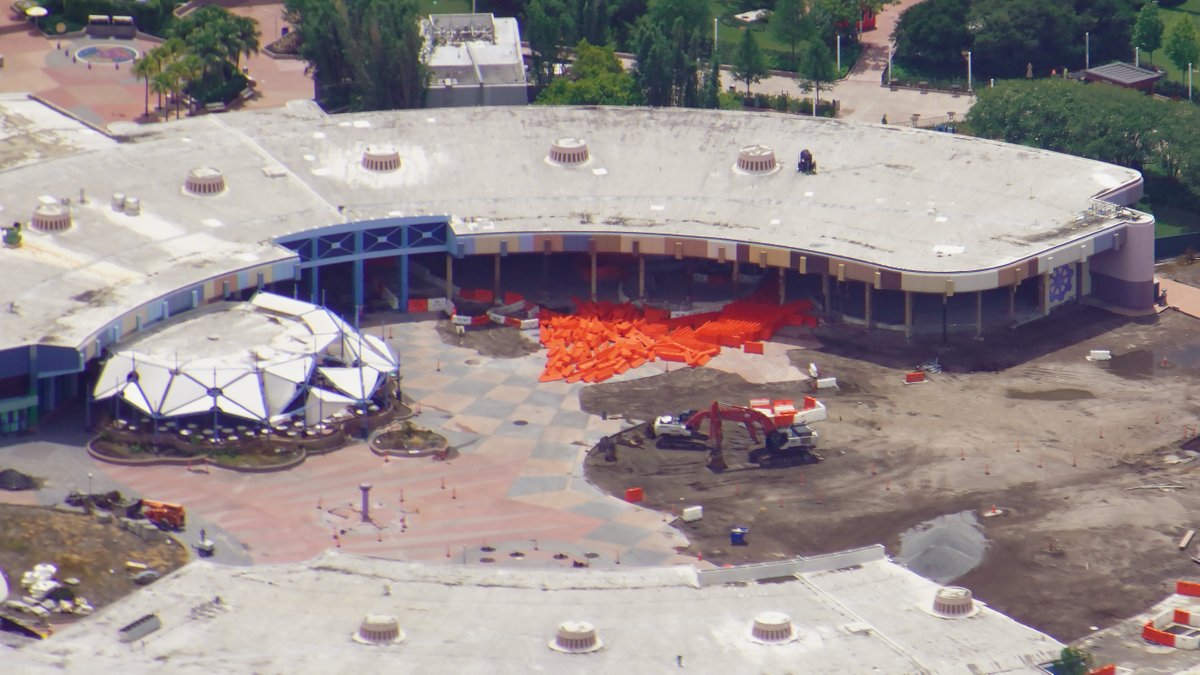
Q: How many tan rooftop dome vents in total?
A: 9